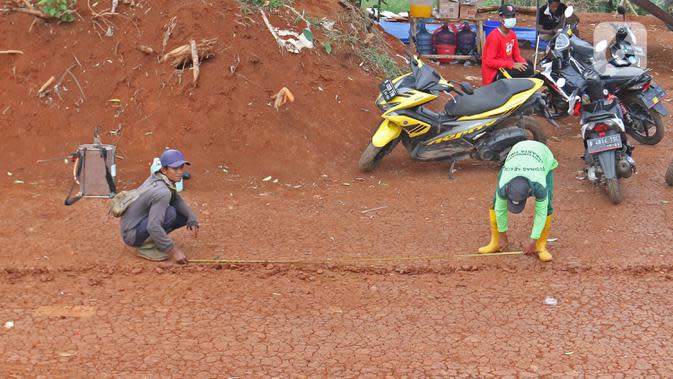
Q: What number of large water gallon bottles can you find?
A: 3